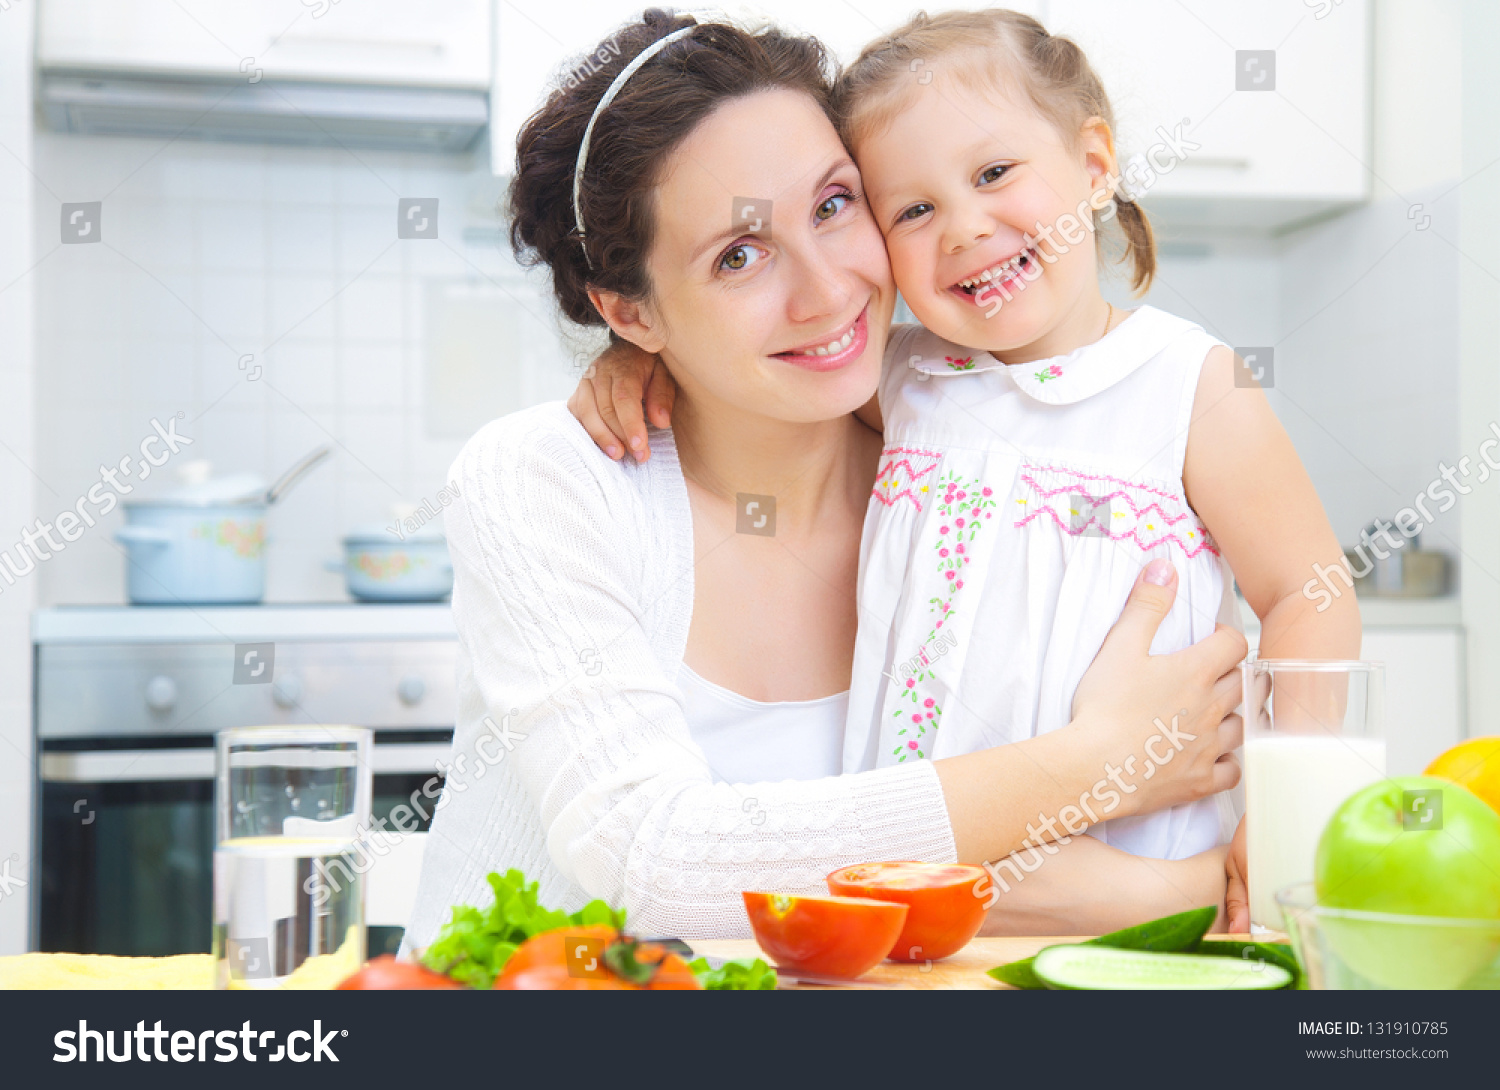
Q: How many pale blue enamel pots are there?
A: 2